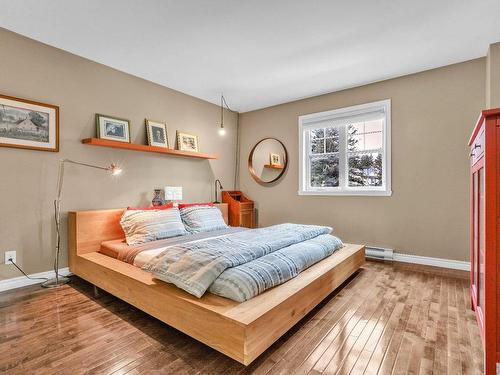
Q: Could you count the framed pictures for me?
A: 4